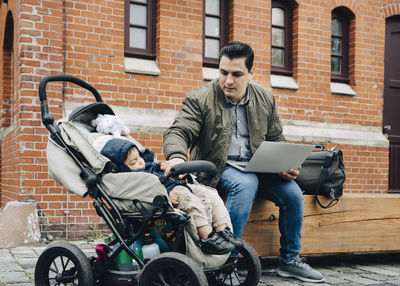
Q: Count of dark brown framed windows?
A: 4